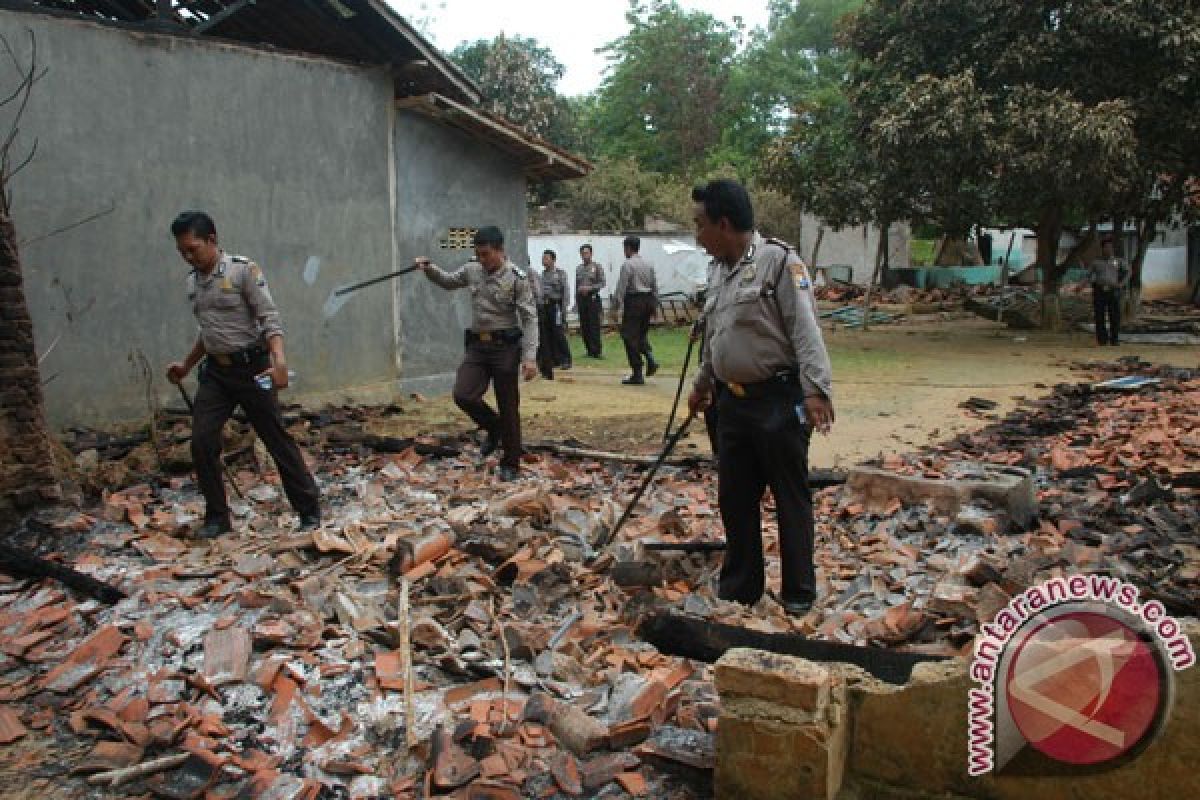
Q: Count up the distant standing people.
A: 5